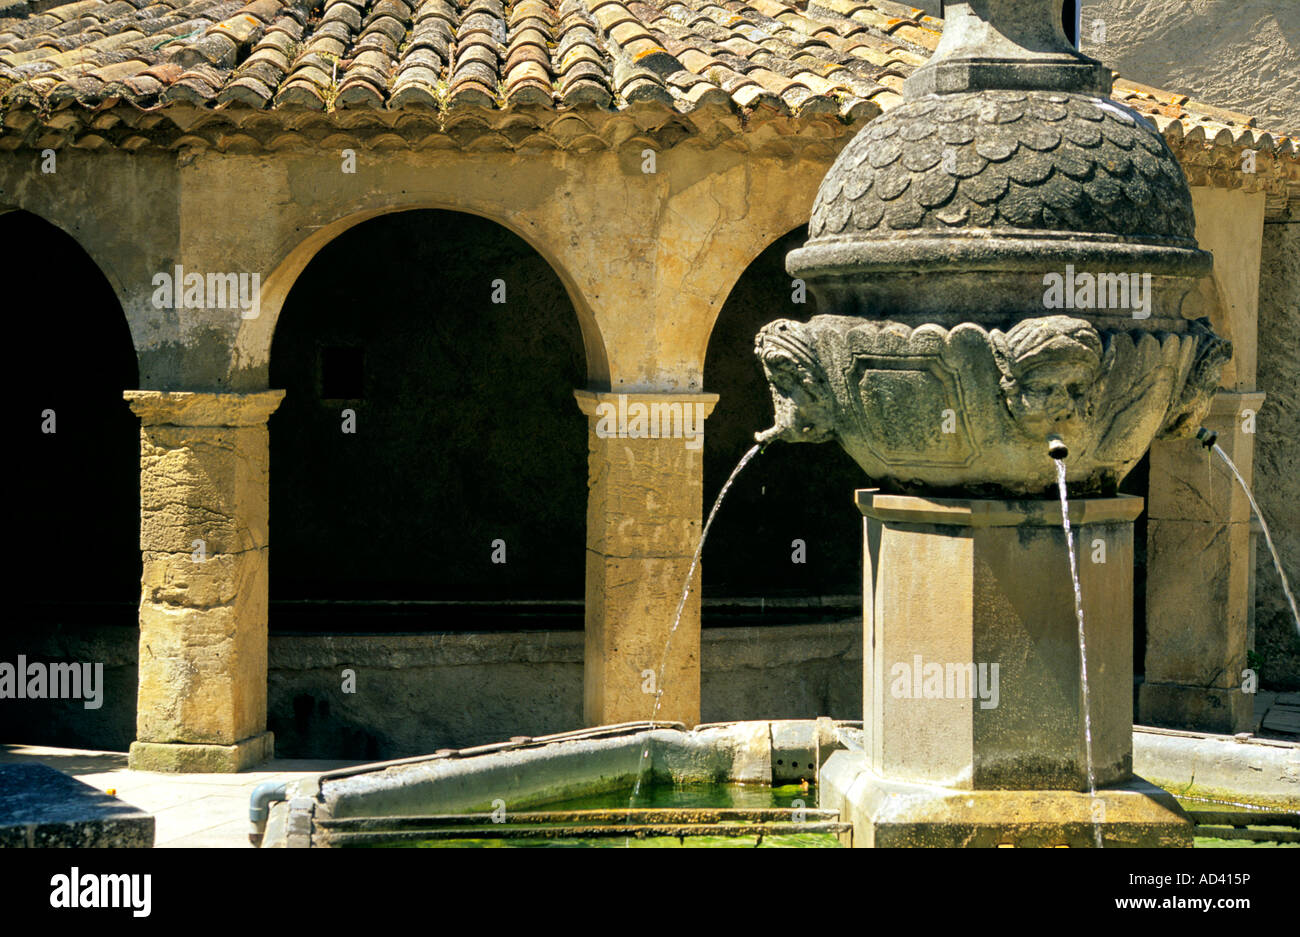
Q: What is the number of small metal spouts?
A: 3